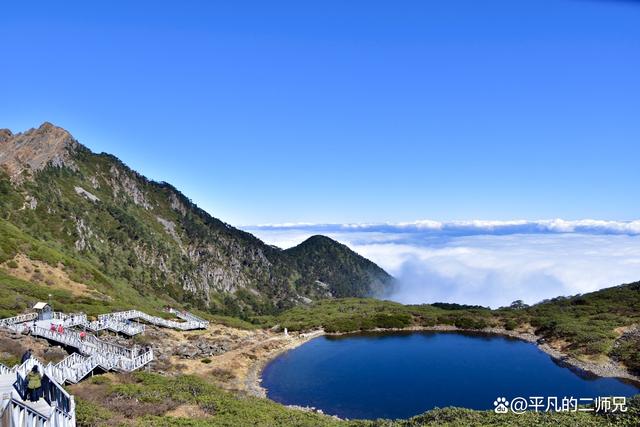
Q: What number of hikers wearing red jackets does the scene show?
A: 3